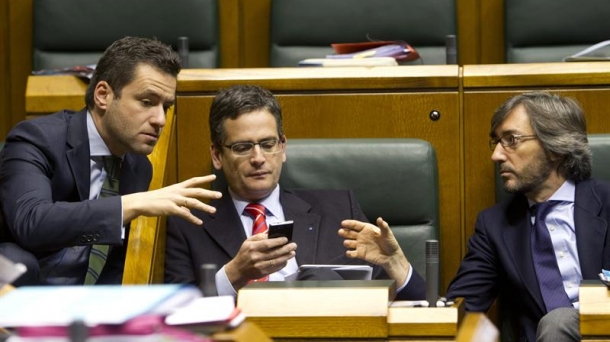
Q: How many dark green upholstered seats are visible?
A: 5